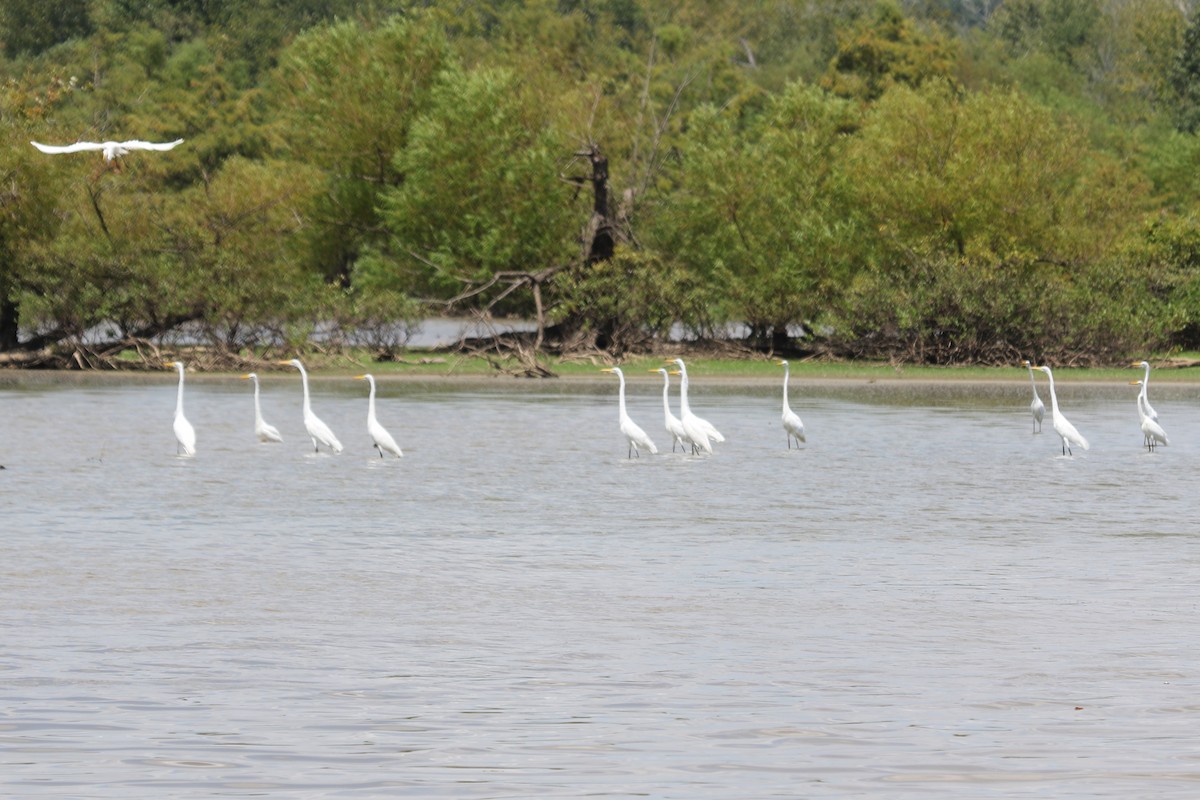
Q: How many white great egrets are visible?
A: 14